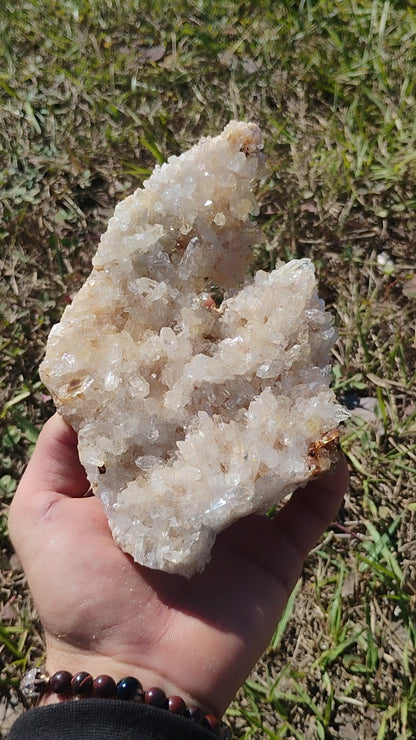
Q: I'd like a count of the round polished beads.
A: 8